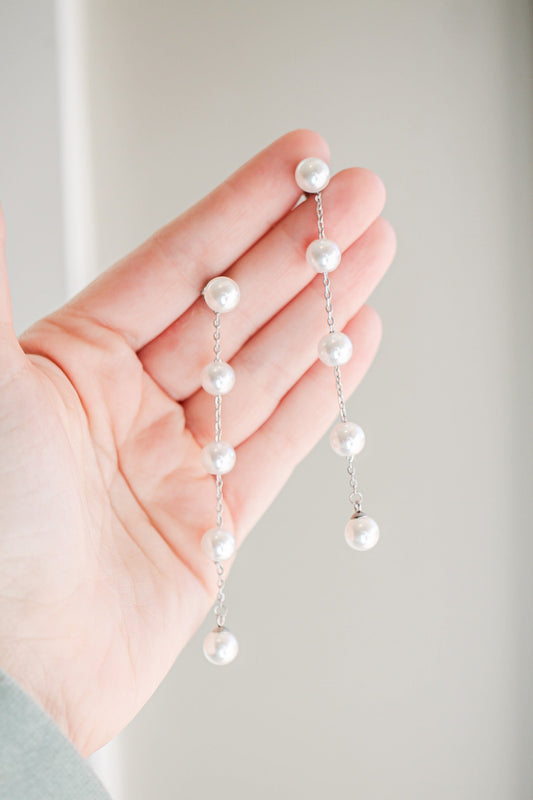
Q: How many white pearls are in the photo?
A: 10